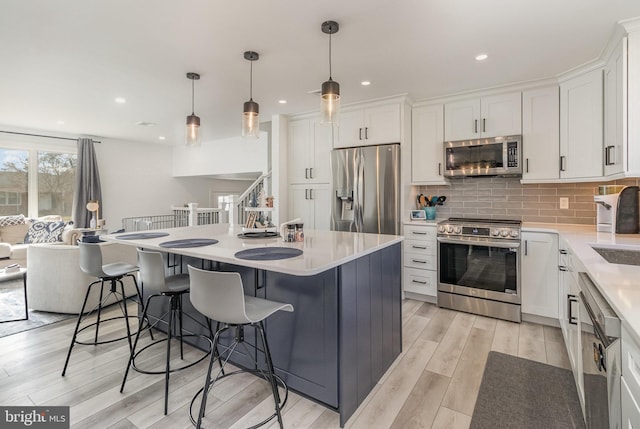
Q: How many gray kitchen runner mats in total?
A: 1